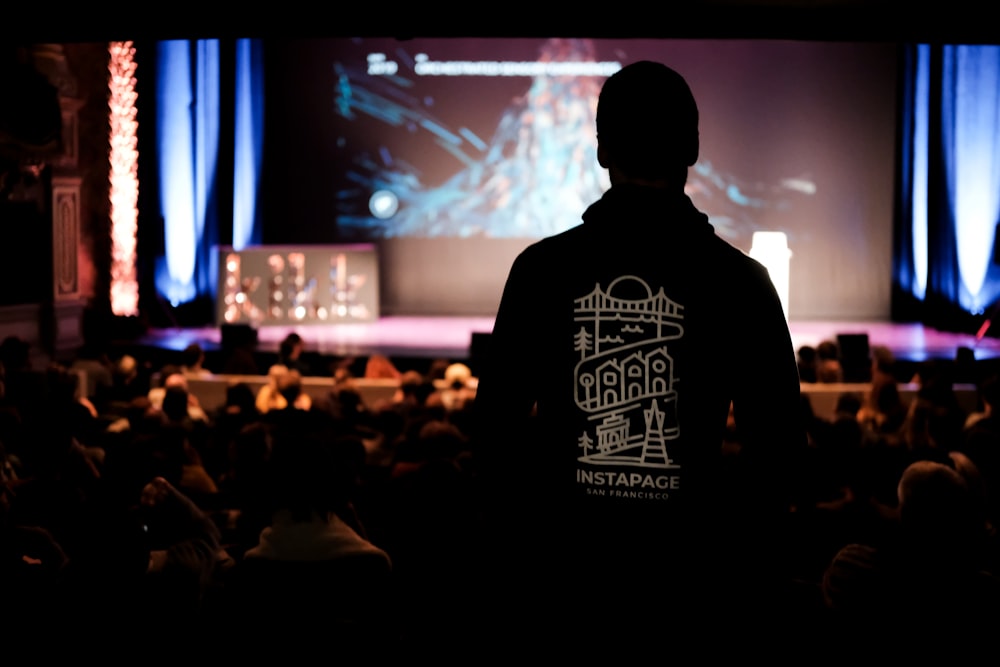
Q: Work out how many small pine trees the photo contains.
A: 2